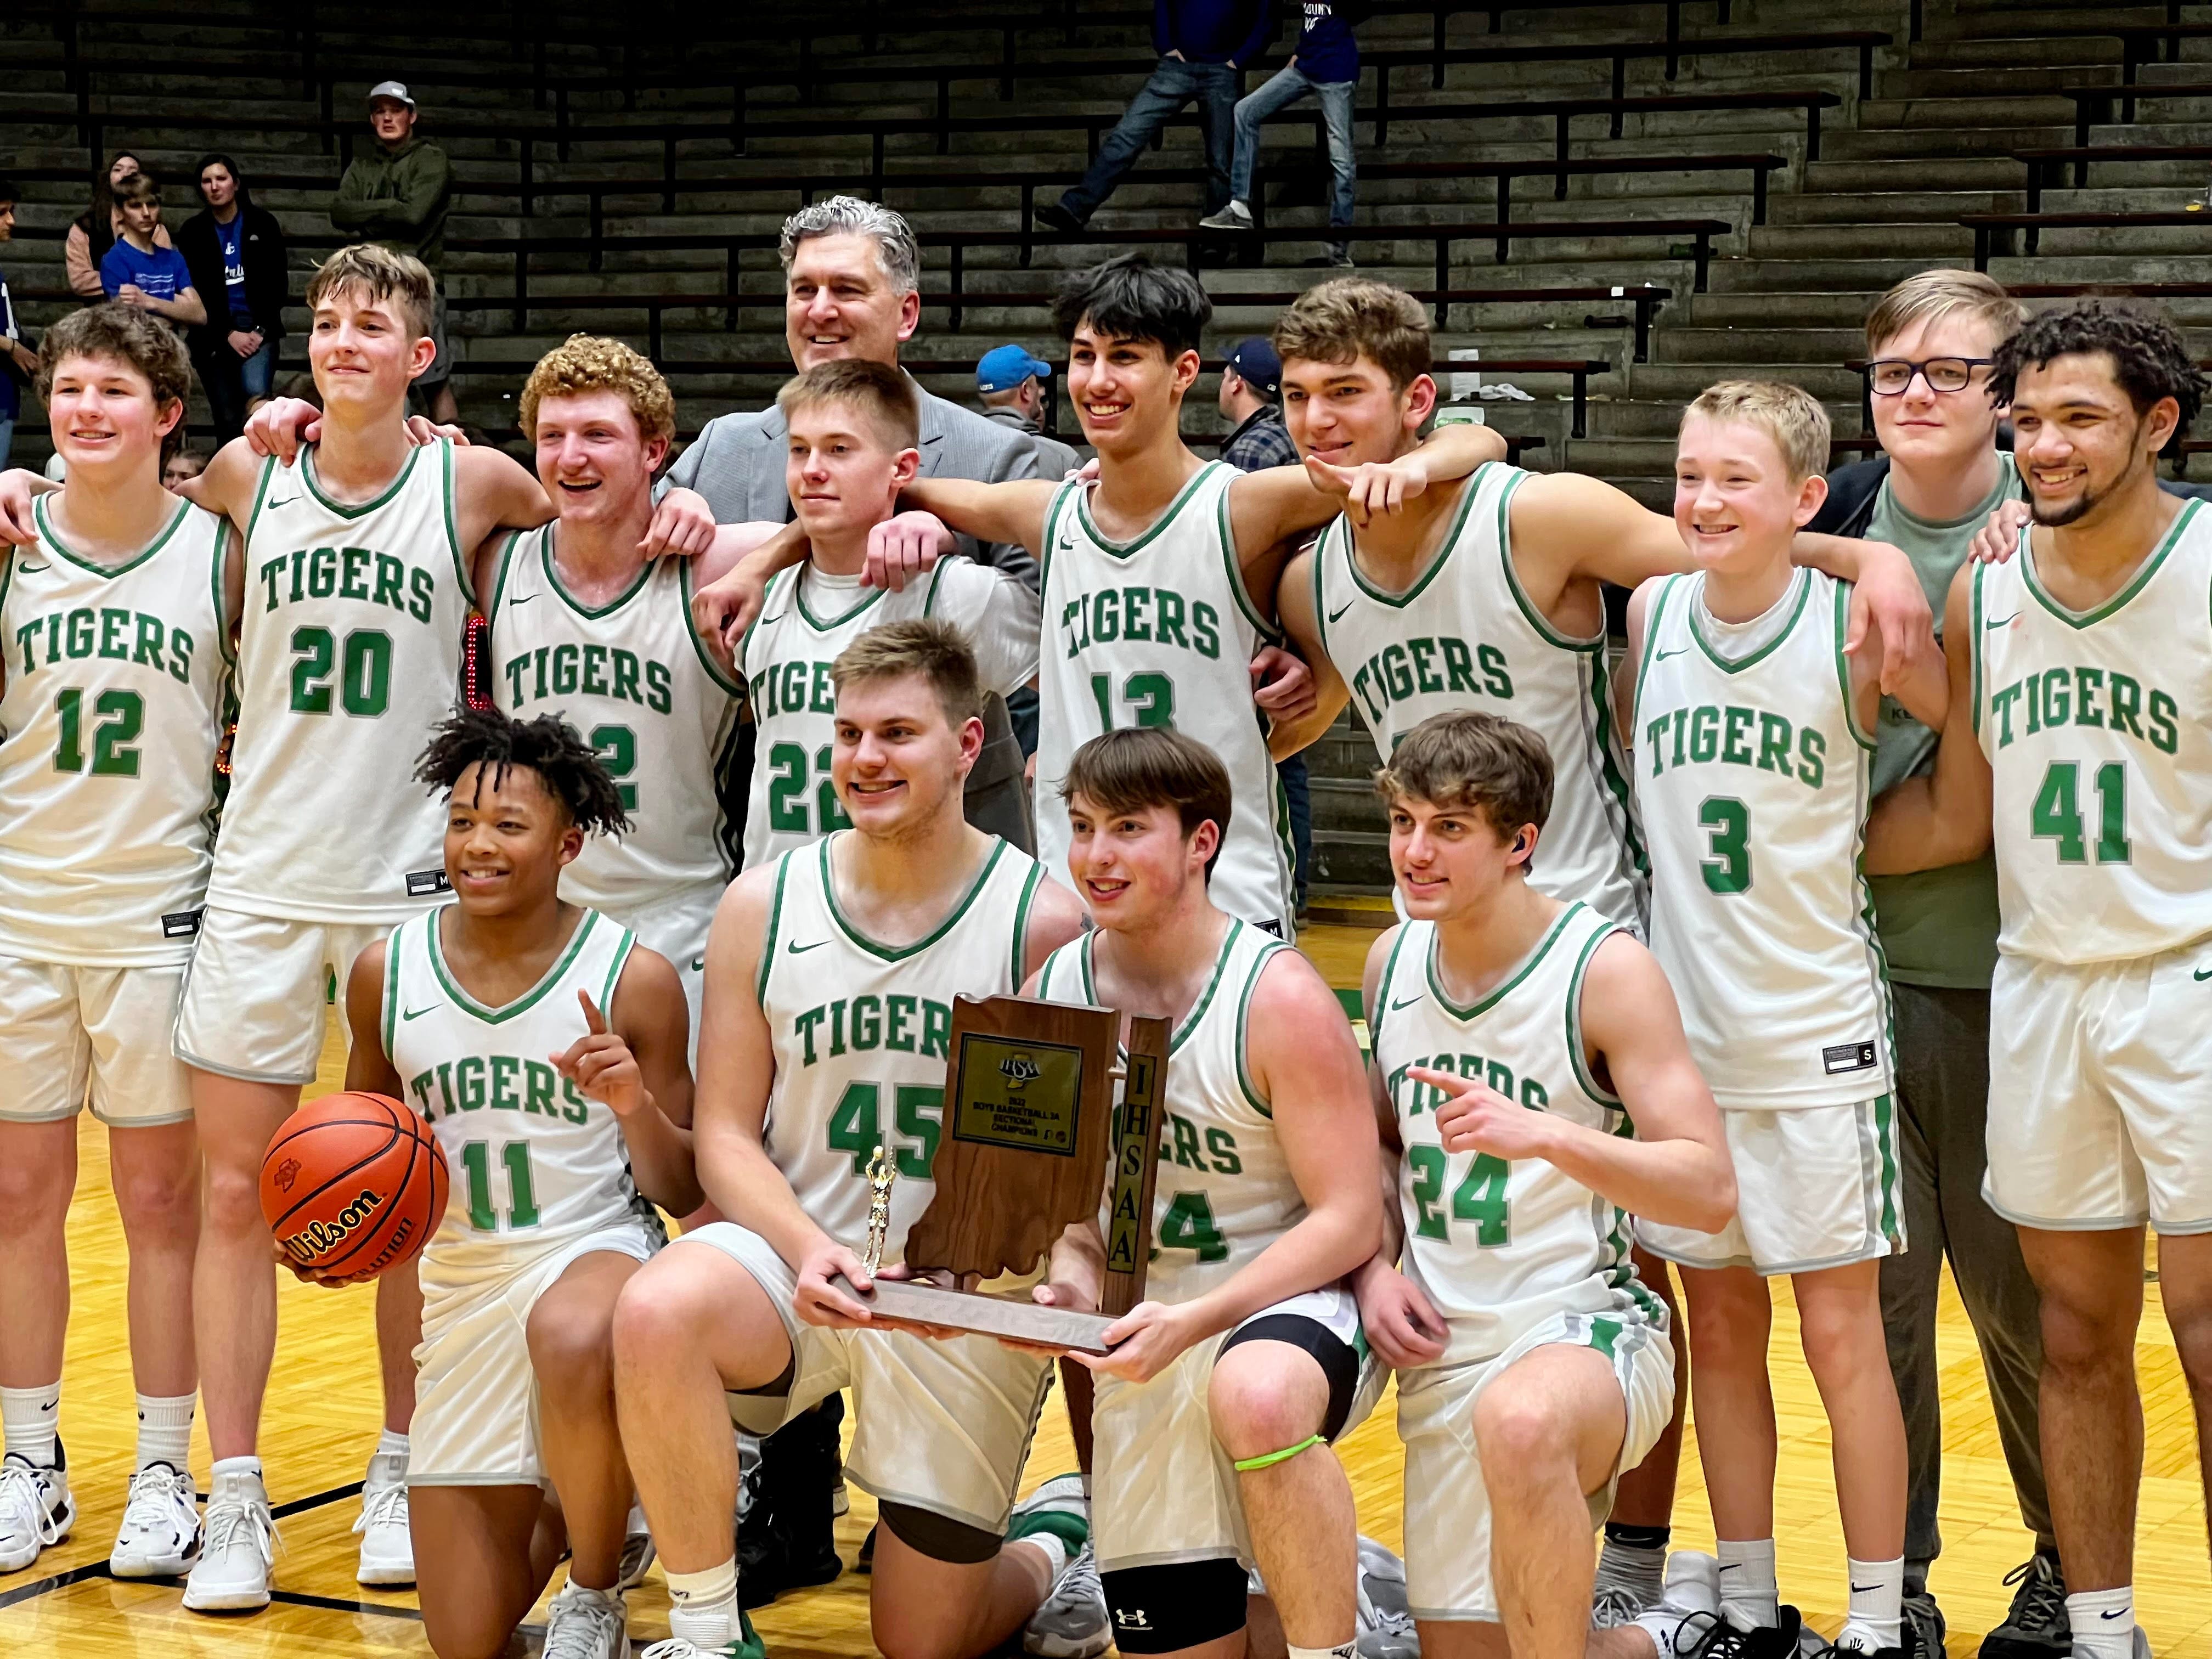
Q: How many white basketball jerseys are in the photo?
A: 12